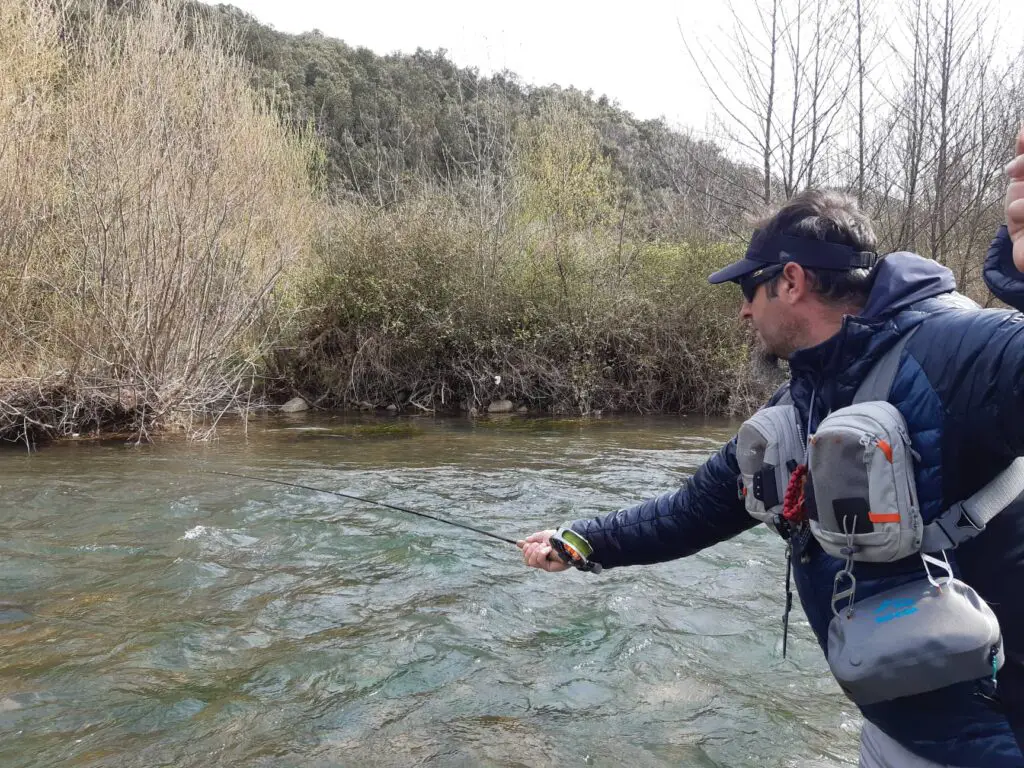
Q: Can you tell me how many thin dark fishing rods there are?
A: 1